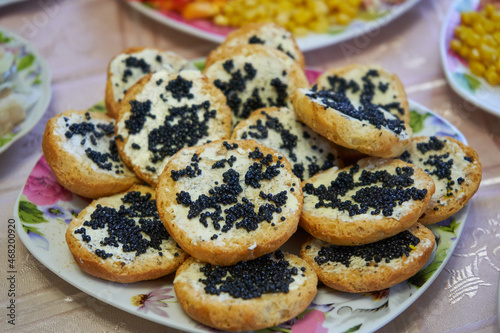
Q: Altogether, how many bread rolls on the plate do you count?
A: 14